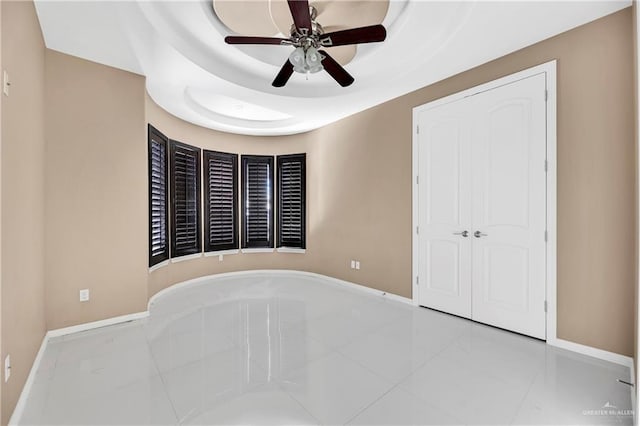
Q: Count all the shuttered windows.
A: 5